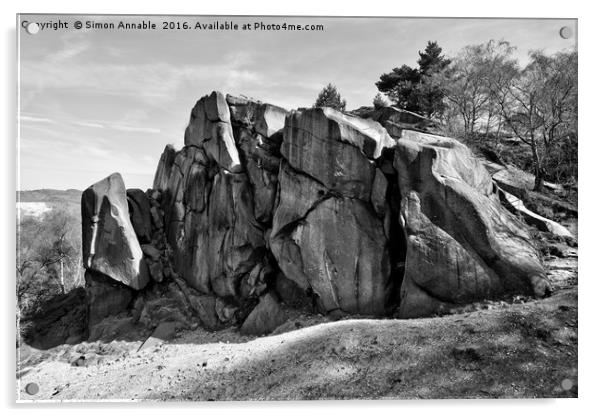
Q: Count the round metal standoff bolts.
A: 4